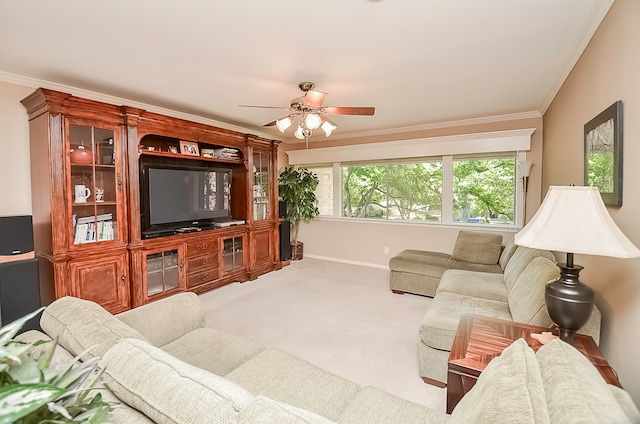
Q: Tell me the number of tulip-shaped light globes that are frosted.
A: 4